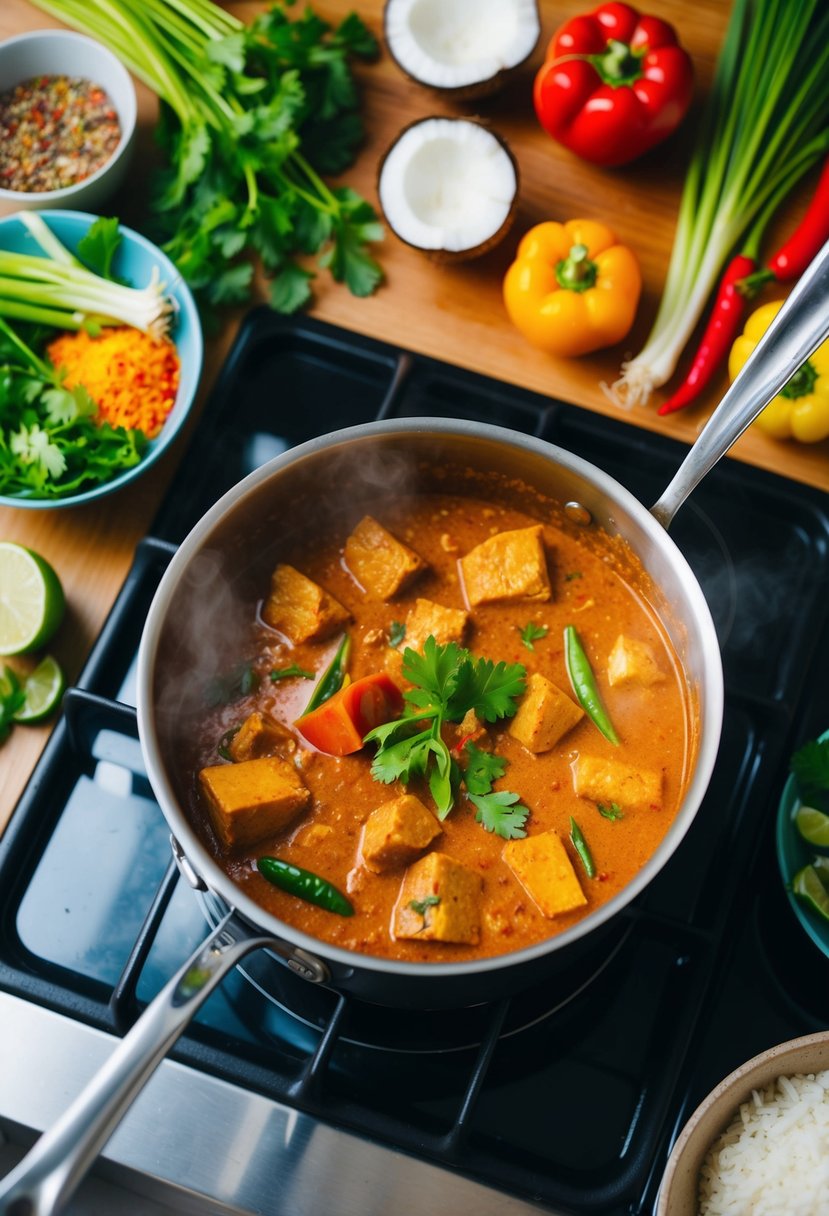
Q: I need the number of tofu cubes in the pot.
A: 12